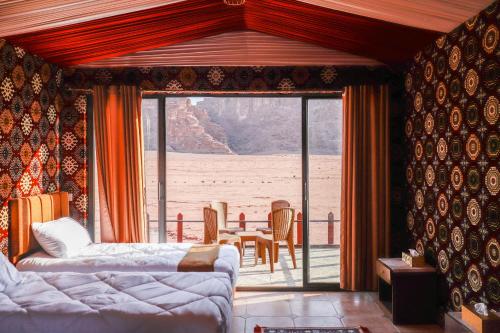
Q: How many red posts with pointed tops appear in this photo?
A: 5